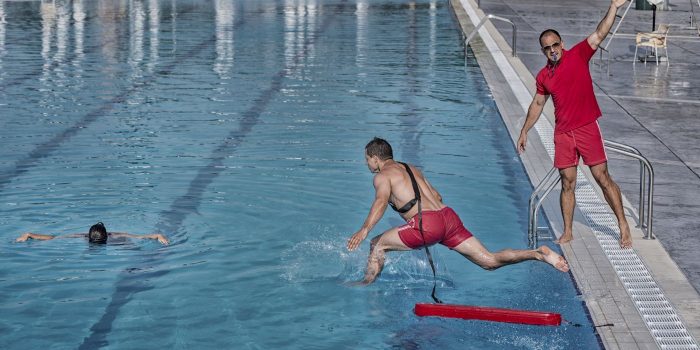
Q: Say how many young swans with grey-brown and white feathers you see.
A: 0